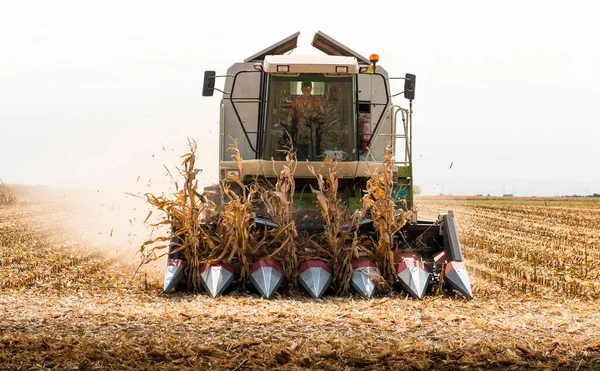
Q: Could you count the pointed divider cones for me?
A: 7